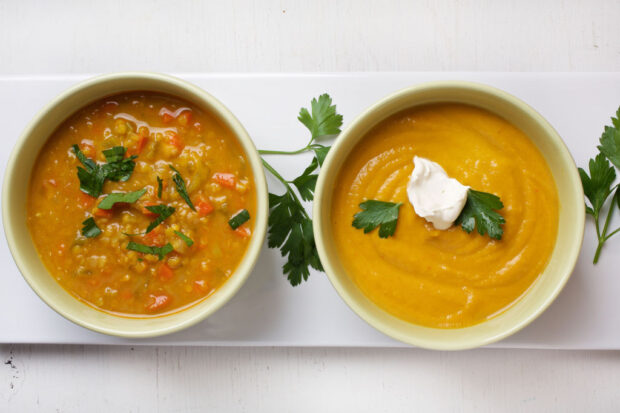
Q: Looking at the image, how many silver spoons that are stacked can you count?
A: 0